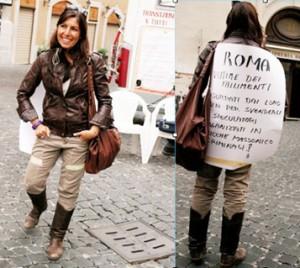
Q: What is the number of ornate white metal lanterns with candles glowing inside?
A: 0